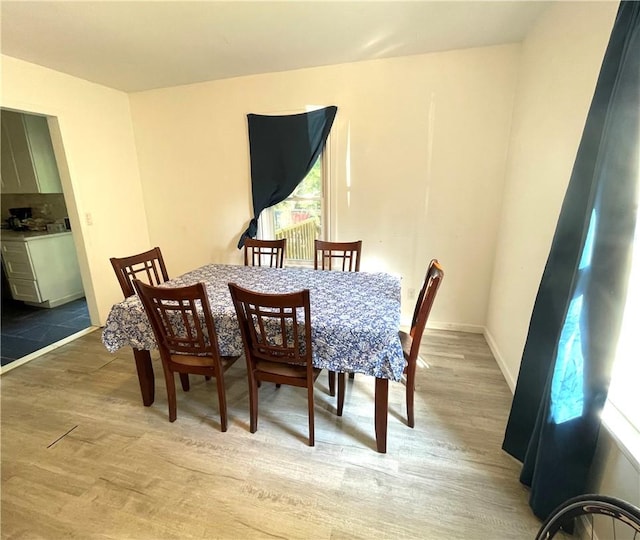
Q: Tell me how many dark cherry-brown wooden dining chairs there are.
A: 6